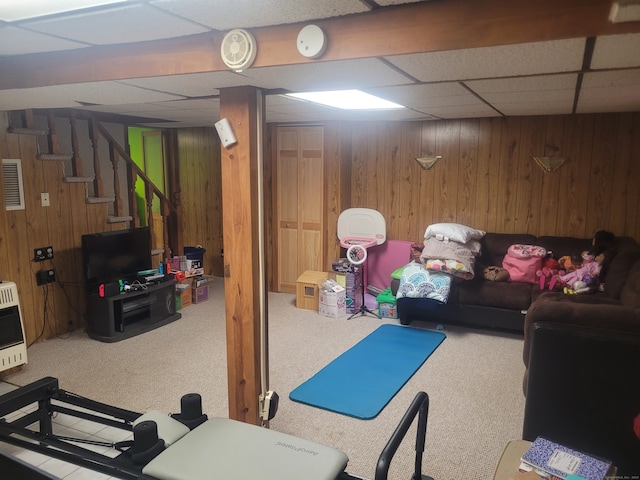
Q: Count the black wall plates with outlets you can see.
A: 2